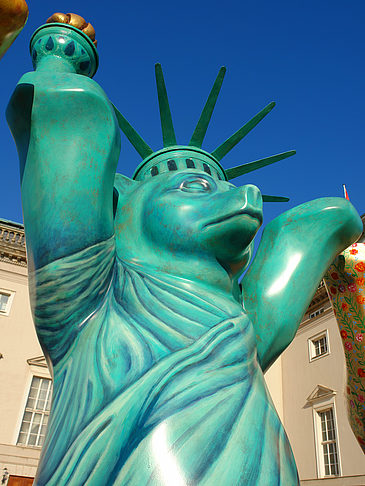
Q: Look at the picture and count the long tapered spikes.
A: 6